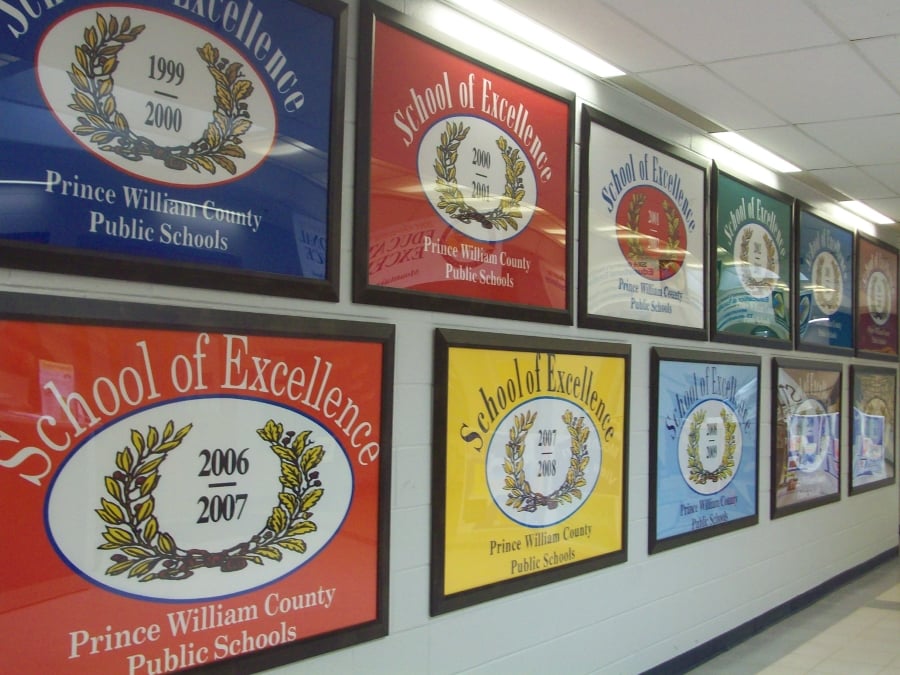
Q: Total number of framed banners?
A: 11